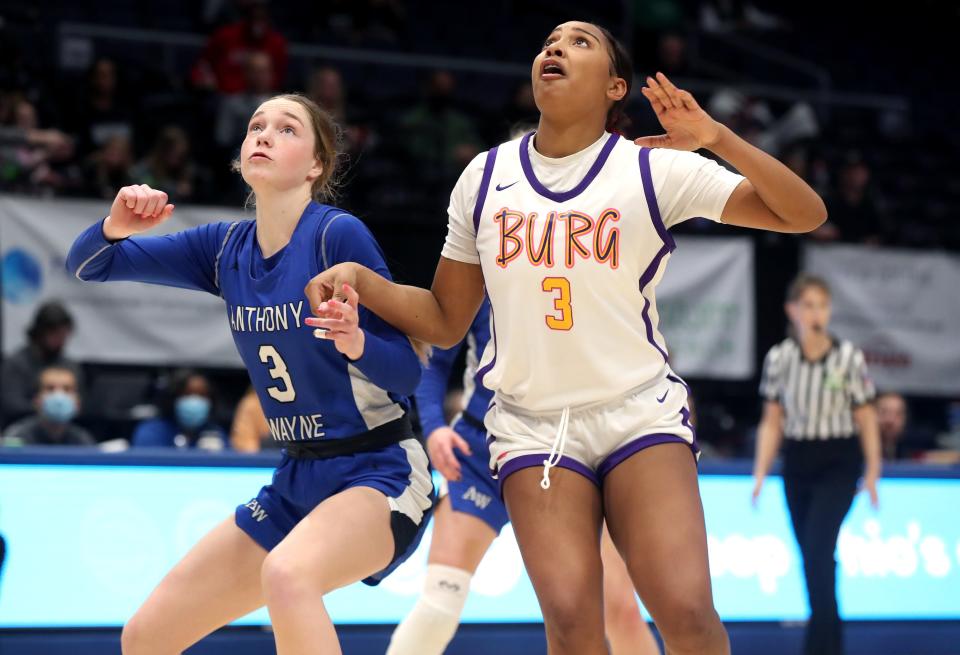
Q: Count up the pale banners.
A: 3